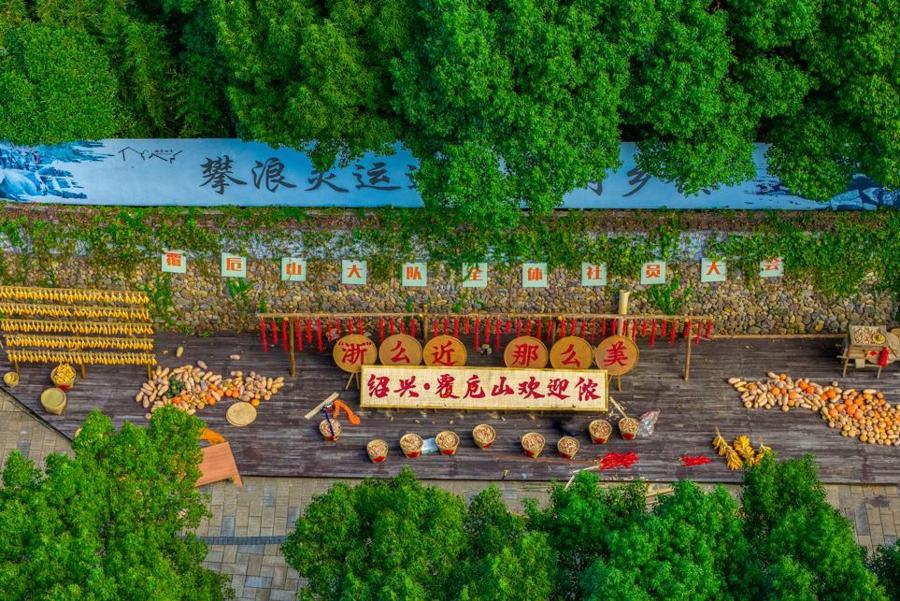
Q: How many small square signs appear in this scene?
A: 11